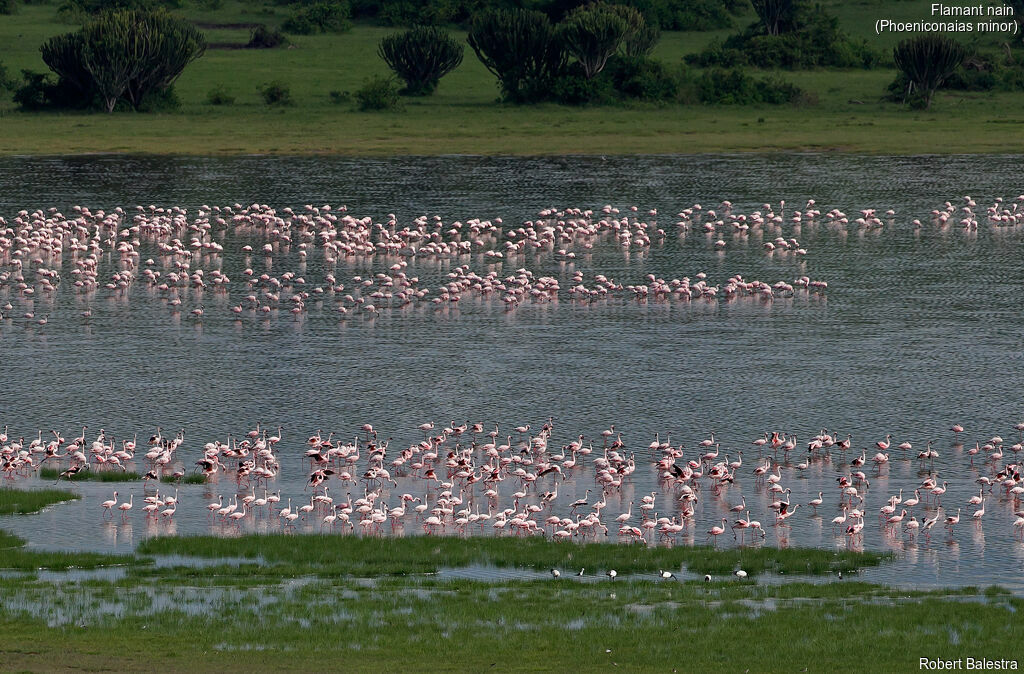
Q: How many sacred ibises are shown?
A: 5